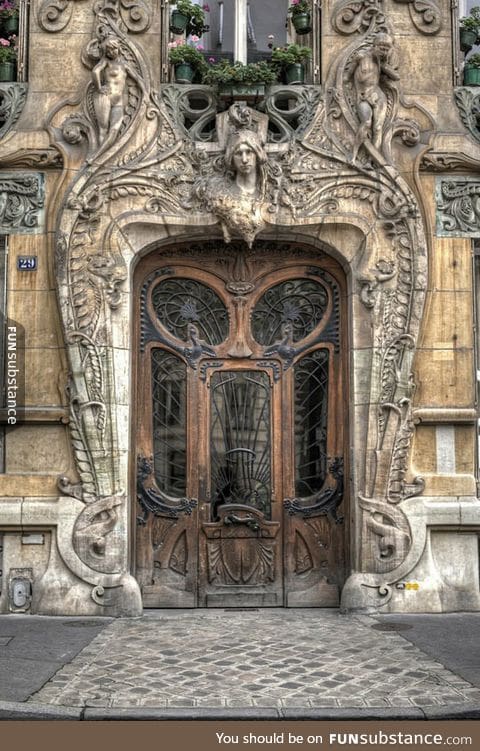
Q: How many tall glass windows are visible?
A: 3